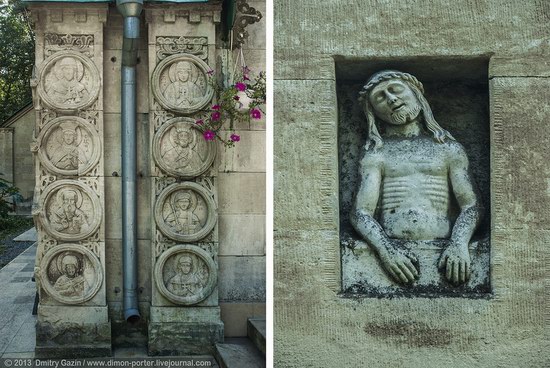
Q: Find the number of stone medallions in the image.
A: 8